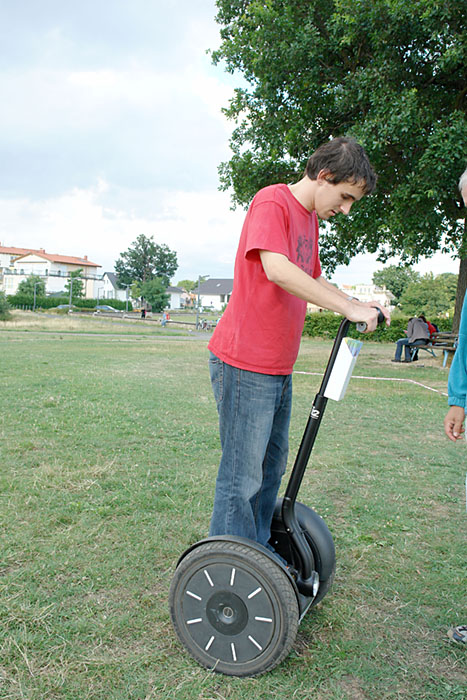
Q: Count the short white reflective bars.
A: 9